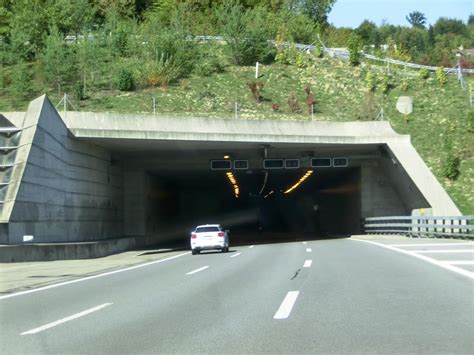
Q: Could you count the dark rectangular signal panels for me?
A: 6